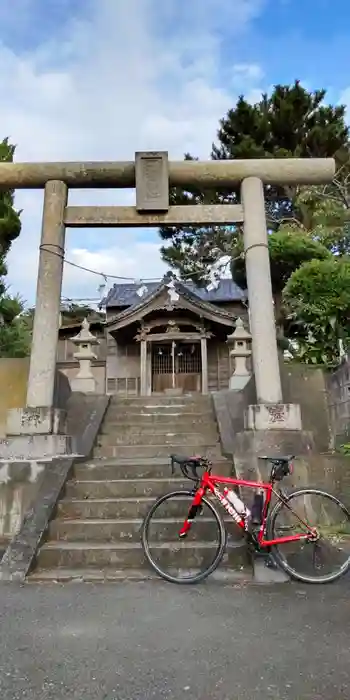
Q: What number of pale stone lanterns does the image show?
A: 2